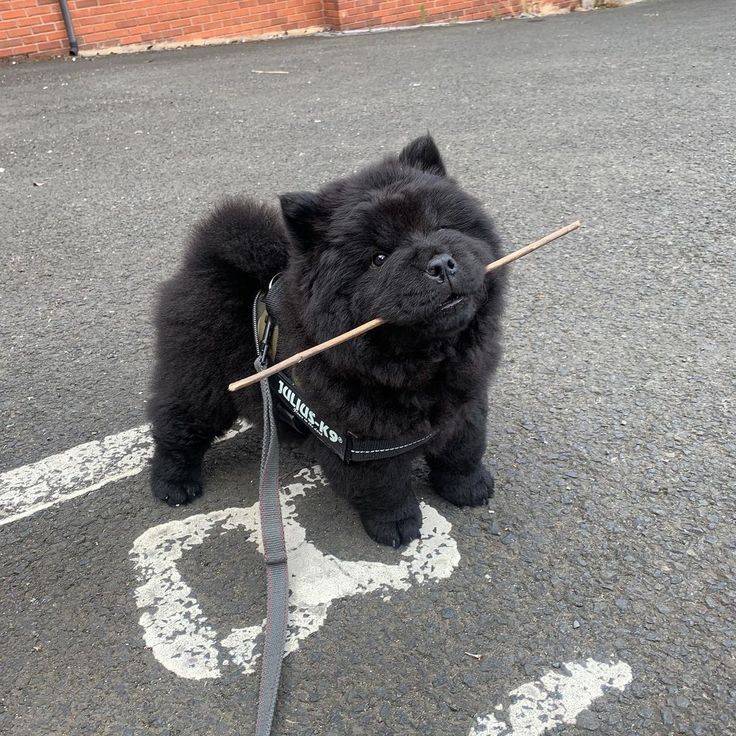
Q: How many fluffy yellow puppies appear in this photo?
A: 0